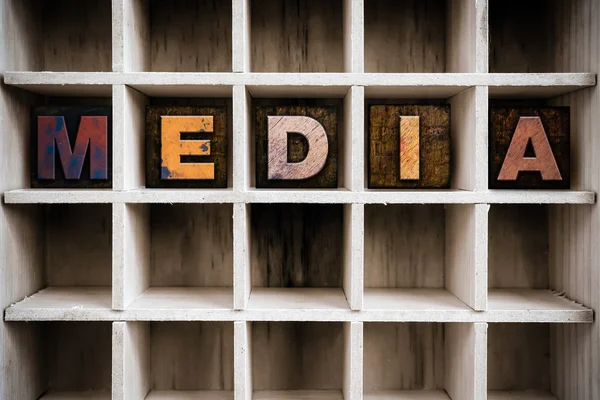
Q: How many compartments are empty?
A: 15